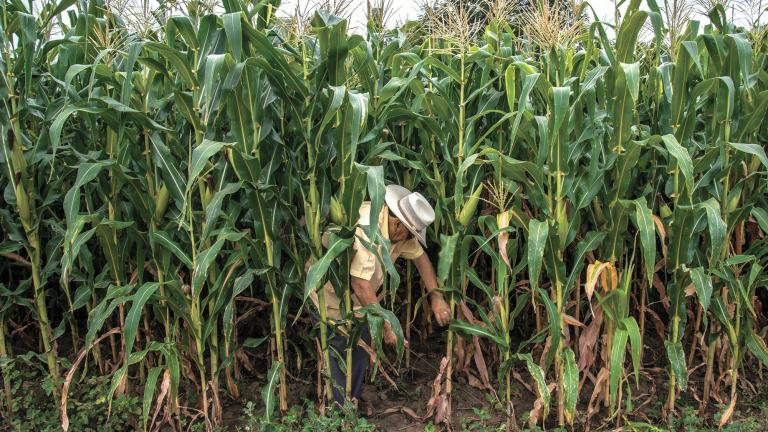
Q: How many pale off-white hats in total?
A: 1